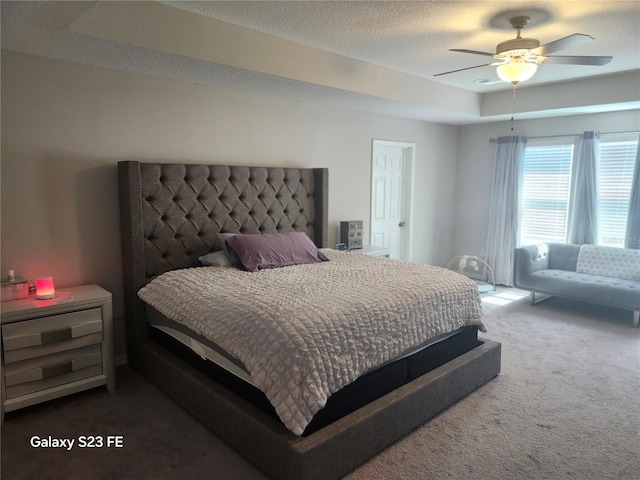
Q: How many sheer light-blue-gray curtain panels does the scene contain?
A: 3